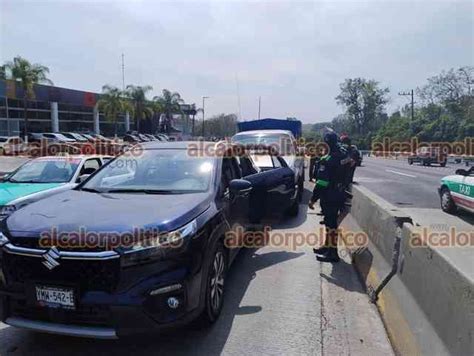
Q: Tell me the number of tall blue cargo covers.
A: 1